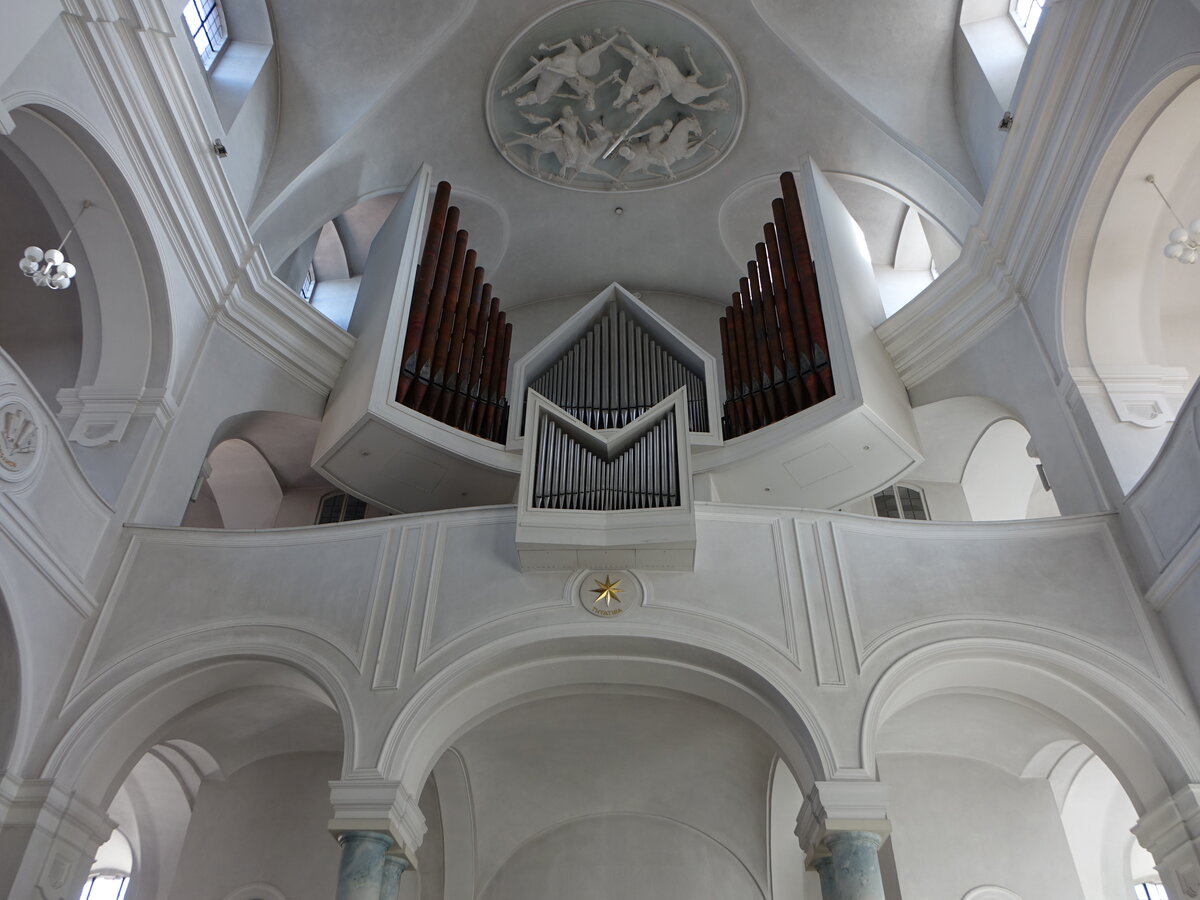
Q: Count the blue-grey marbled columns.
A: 4